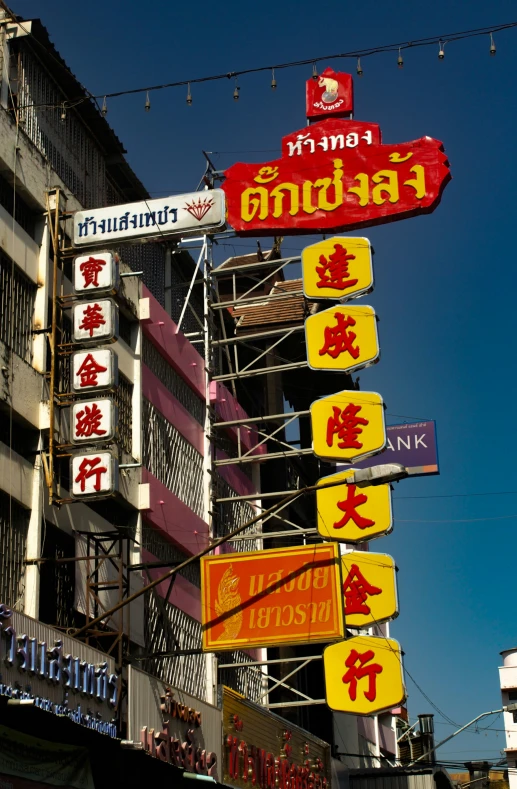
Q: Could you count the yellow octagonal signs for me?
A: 6